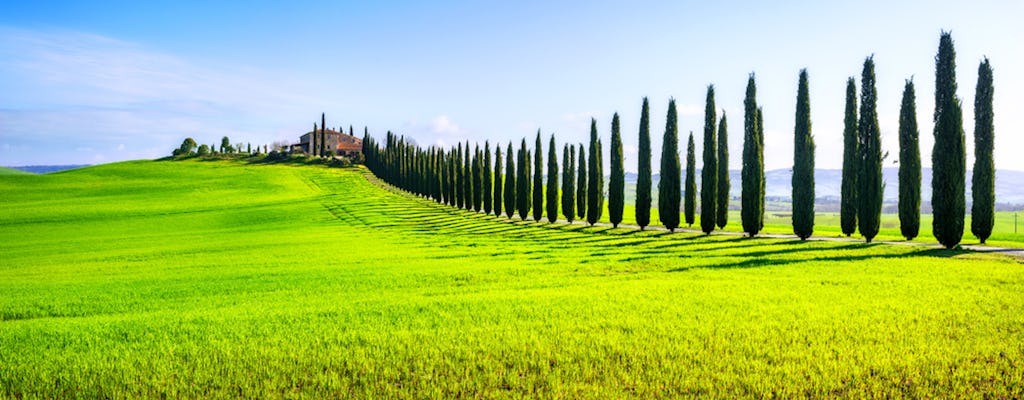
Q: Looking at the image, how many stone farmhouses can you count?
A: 1